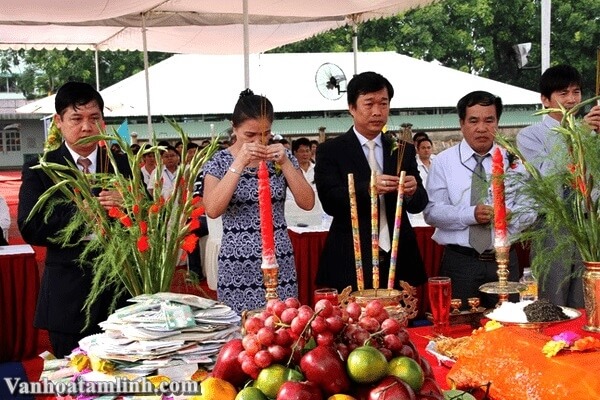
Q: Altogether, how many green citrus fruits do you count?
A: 4